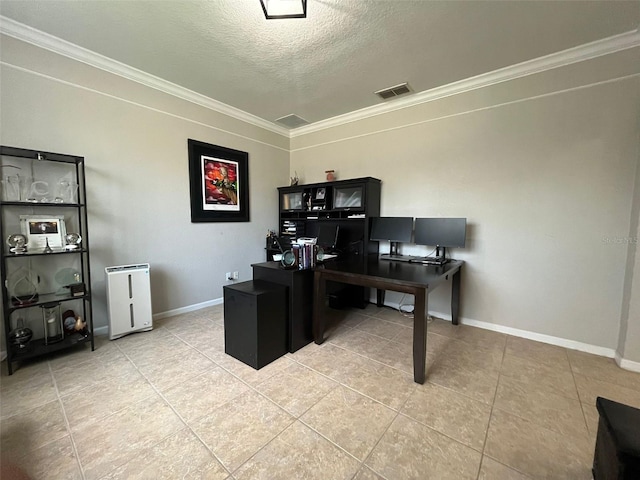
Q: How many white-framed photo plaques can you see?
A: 1